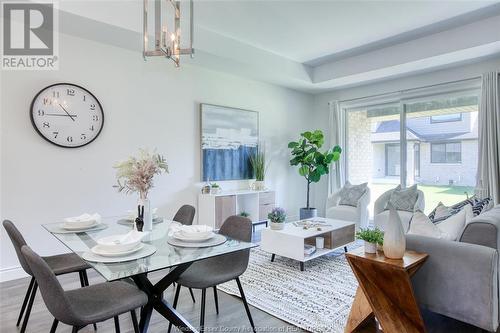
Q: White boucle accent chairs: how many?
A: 2